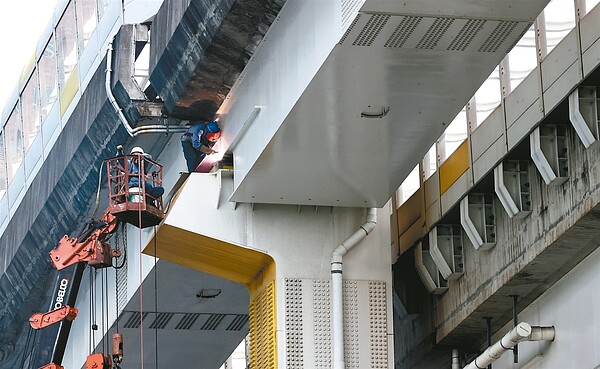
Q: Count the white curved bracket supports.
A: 6